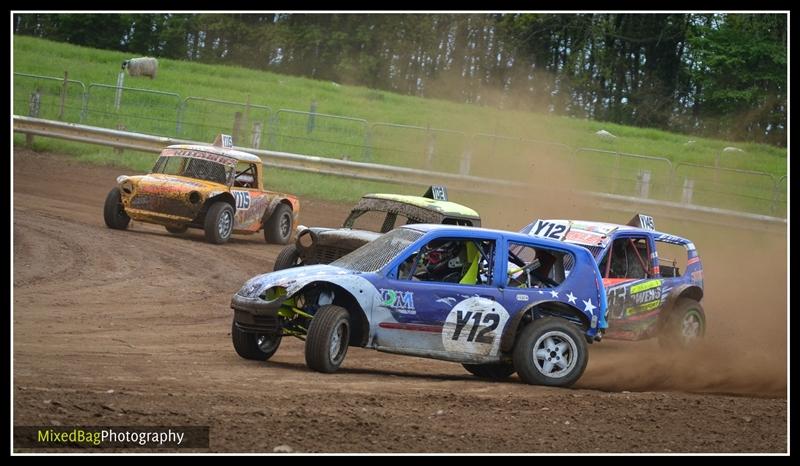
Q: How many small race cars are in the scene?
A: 4